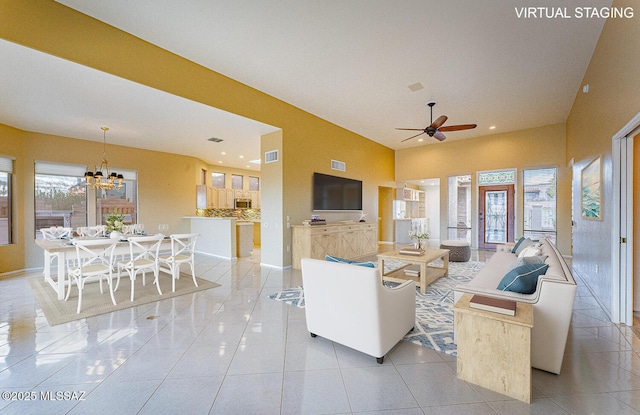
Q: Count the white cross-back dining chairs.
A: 6